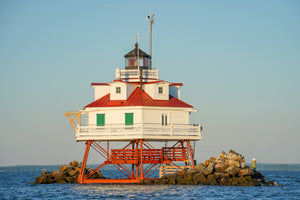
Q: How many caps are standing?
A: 0